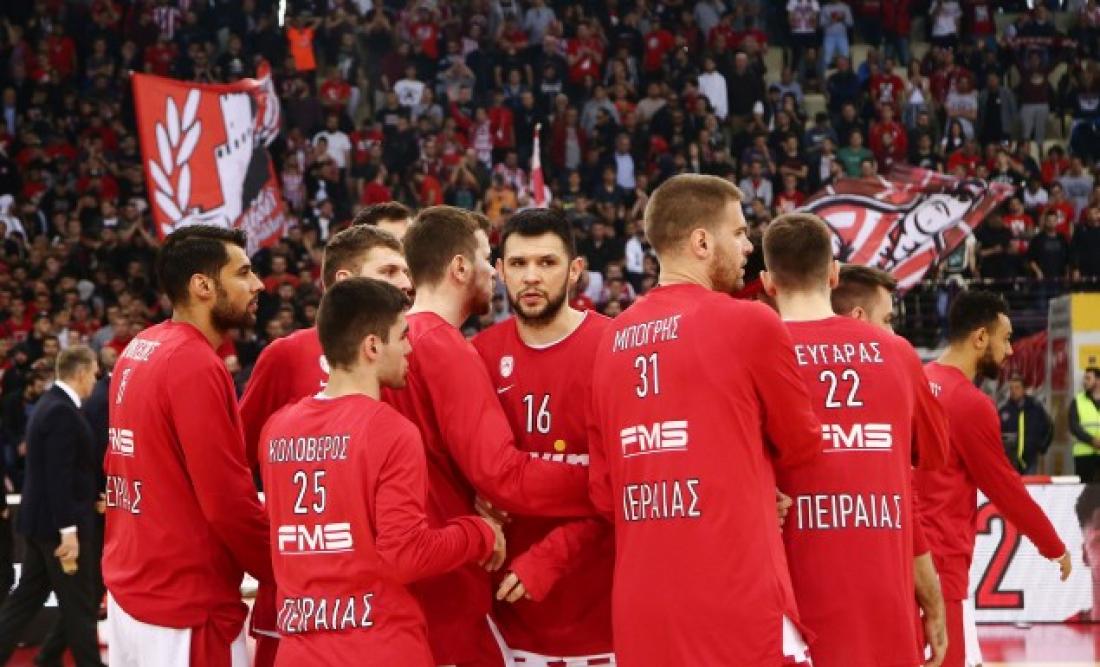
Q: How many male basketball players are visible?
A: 10